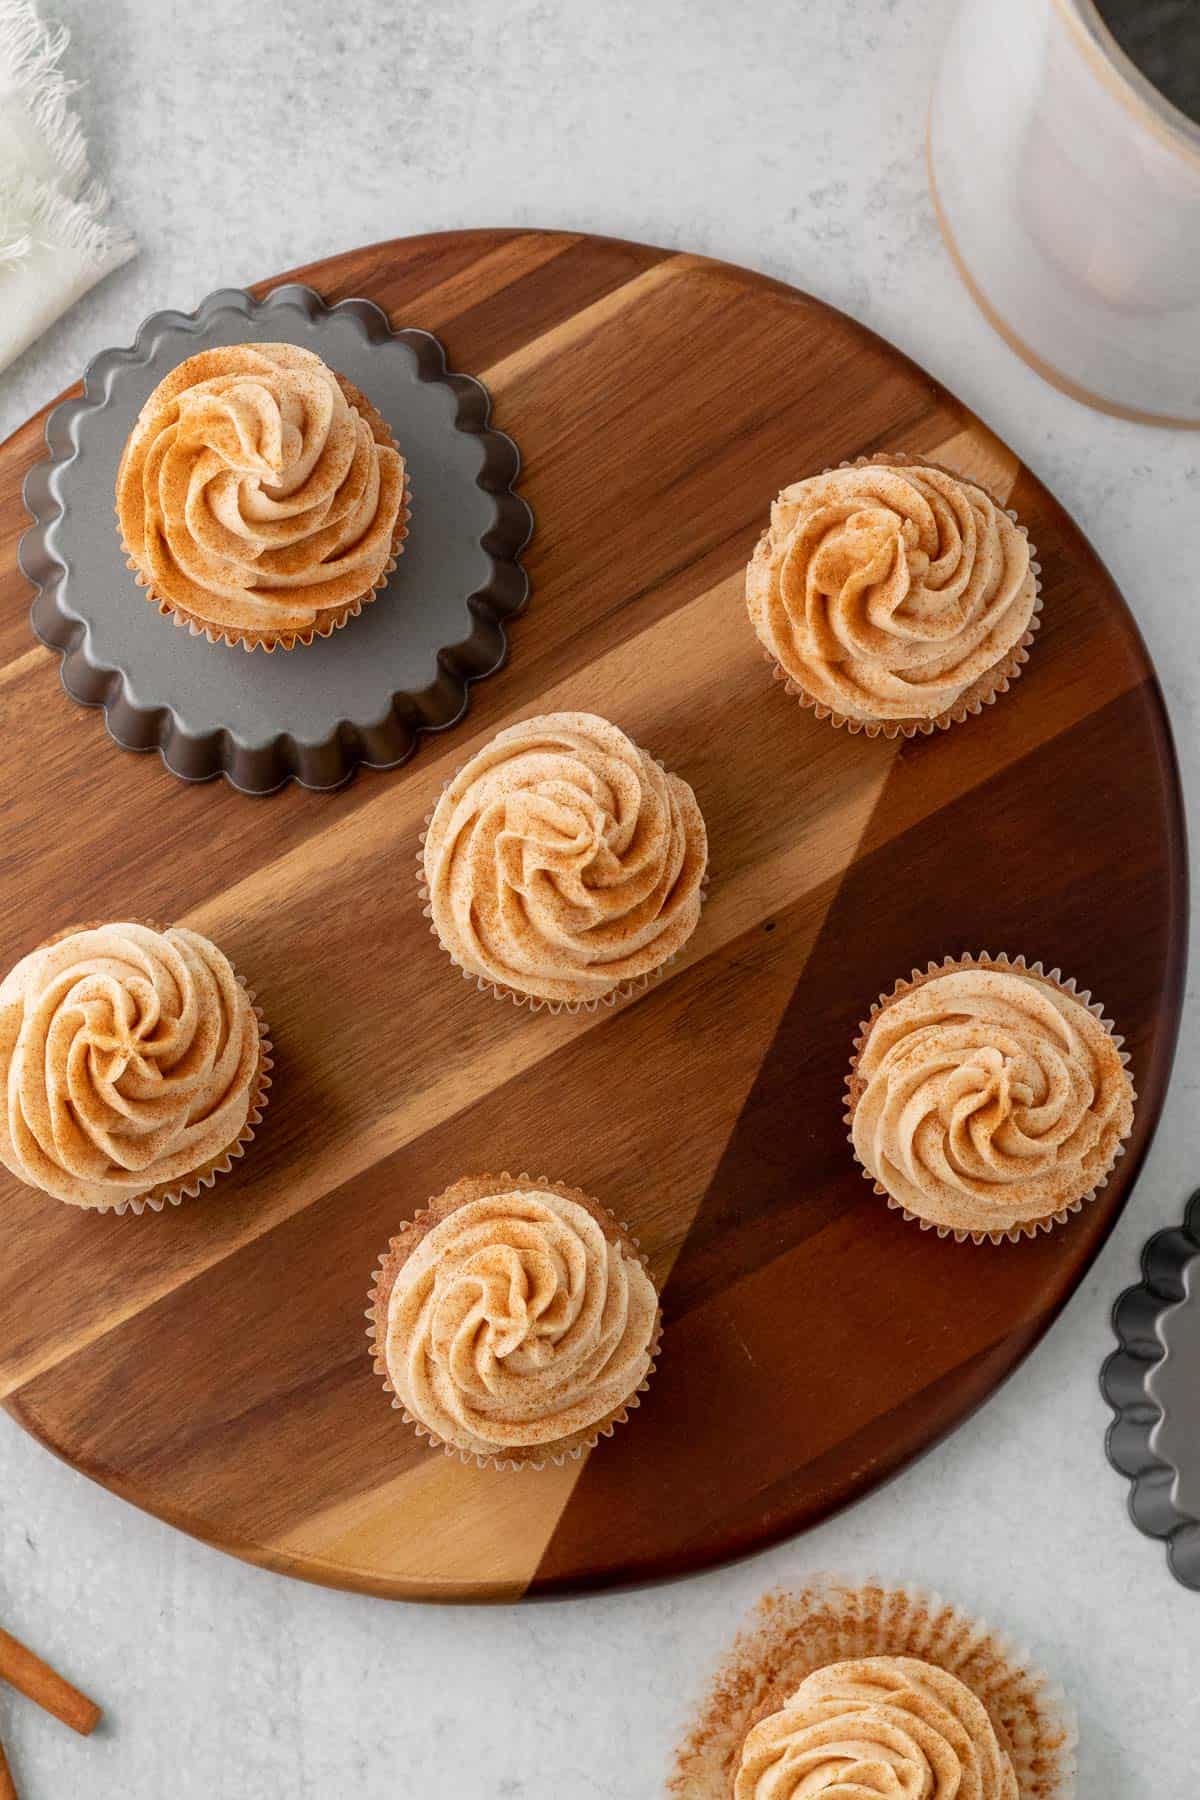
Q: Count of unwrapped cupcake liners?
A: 1